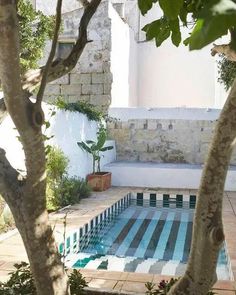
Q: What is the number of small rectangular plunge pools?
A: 1